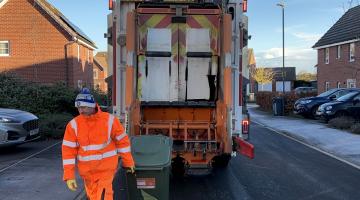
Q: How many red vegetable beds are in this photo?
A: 0